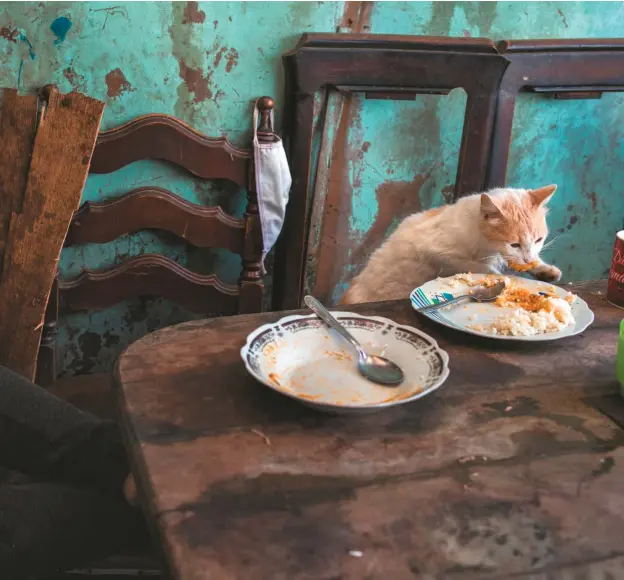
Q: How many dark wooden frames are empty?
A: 2